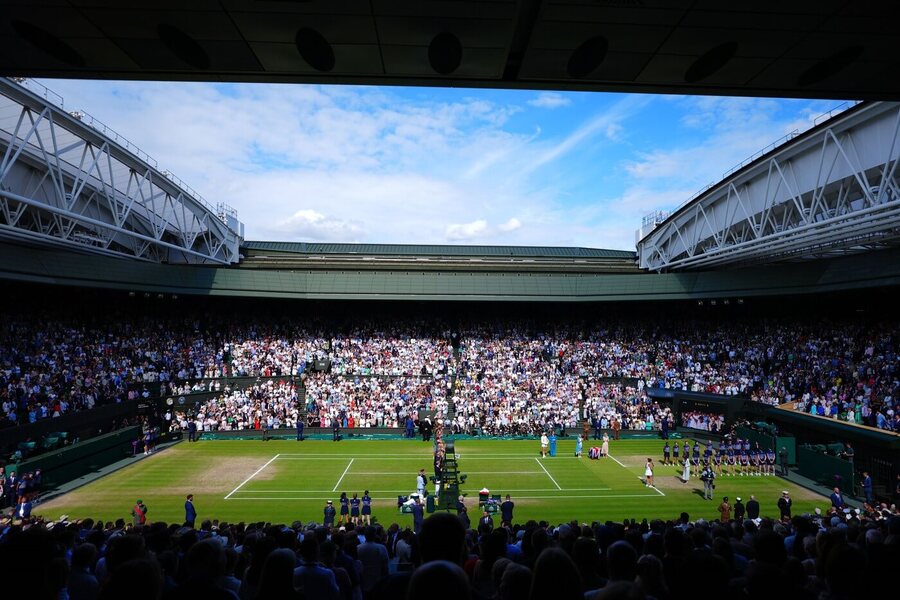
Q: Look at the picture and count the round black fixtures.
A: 7